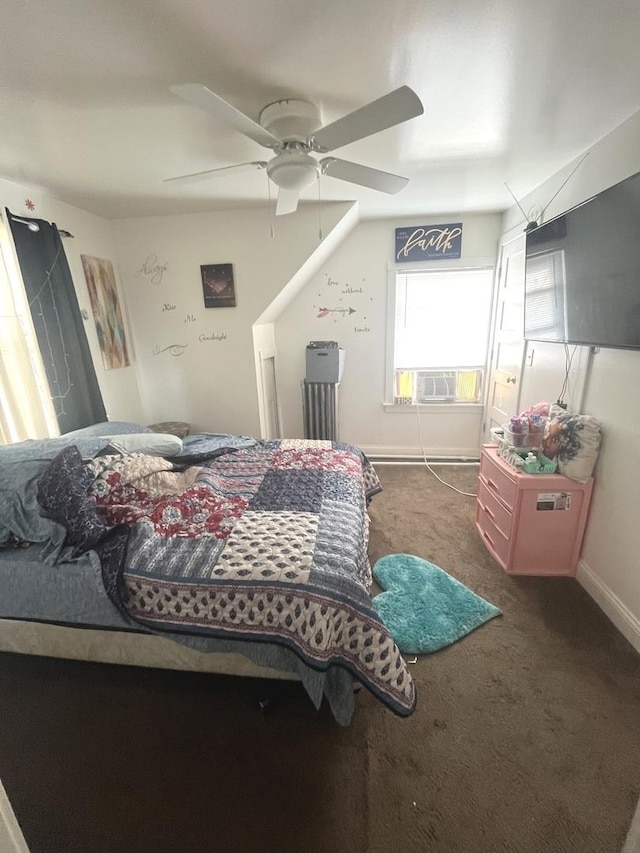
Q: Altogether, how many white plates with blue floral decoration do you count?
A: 0